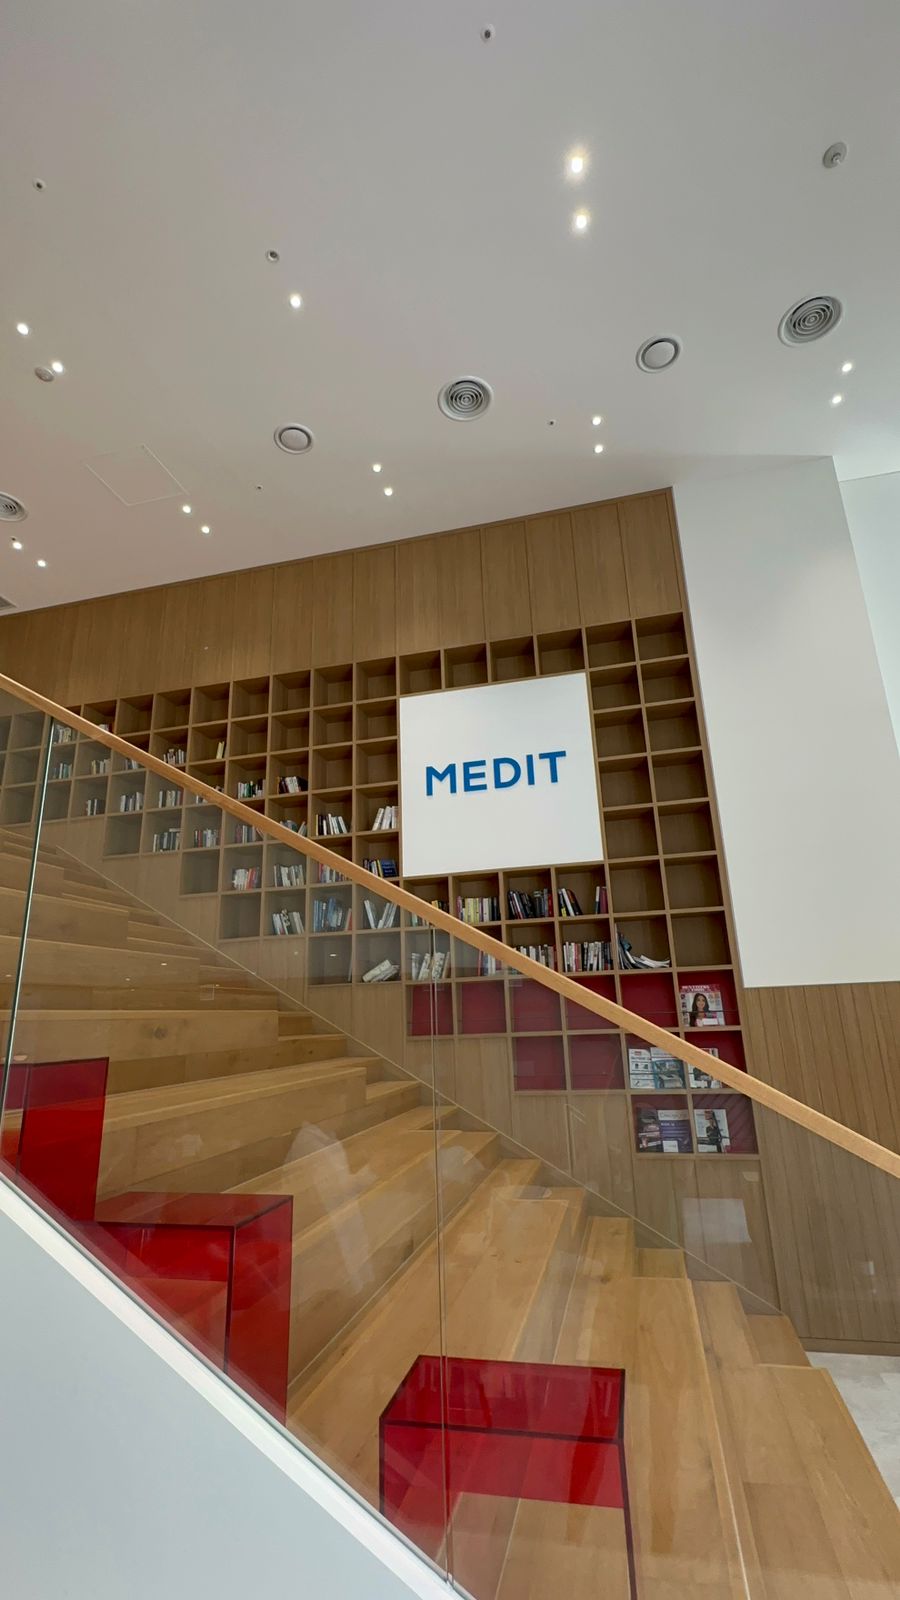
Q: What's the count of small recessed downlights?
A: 15